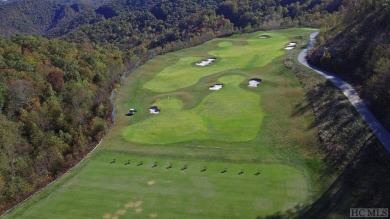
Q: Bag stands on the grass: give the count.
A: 10